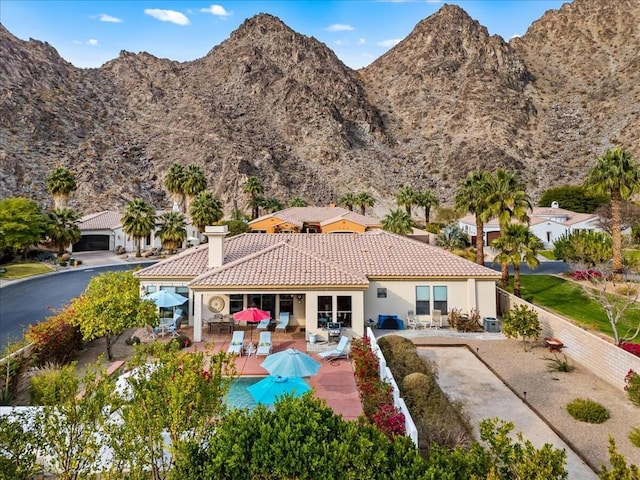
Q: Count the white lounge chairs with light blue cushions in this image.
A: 5